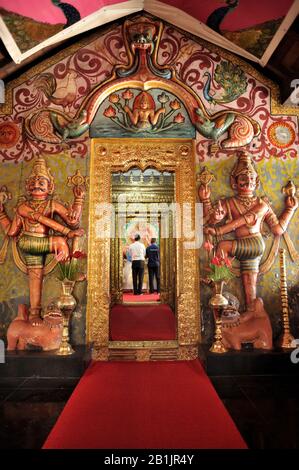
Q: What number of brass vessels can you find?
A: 2